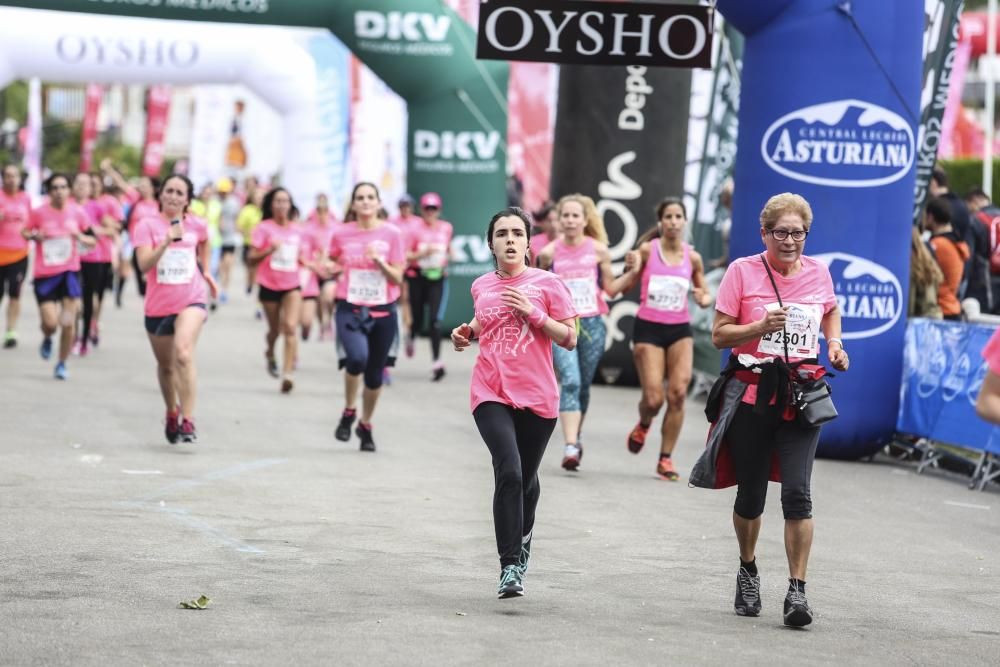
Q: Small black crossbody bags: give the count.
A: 1